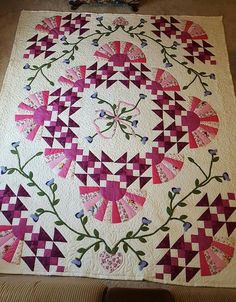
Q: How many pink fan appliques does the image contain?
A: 12